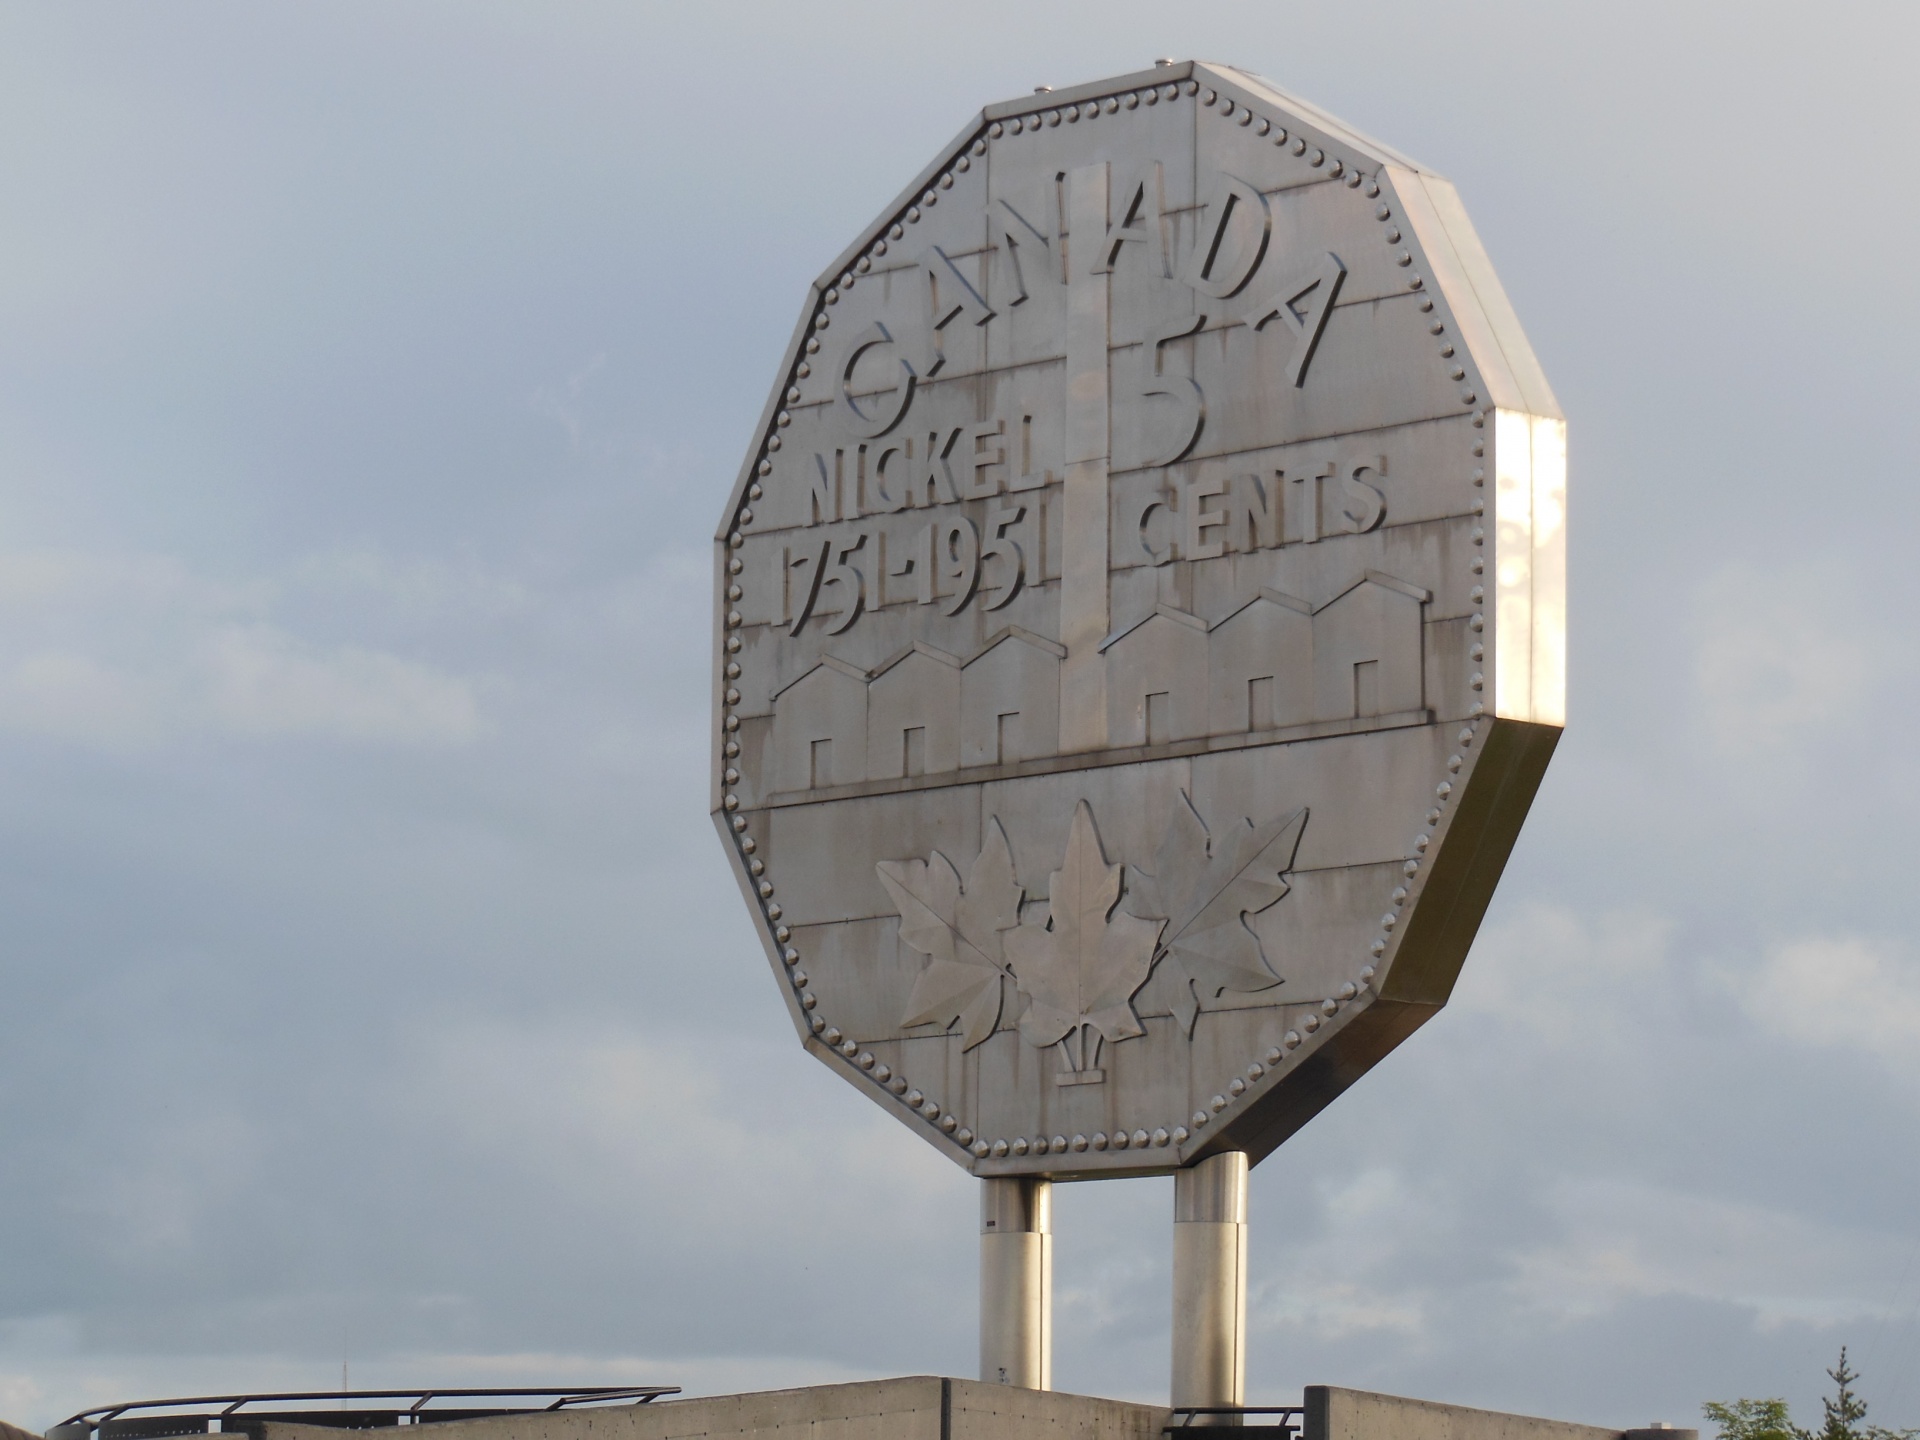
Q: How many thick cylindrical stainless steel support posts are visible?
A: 2